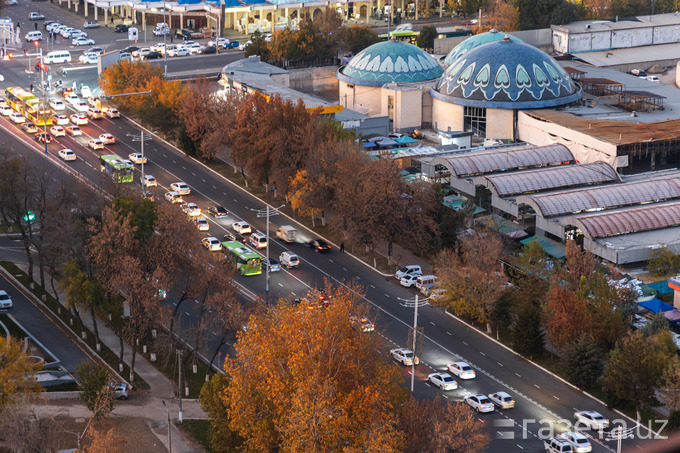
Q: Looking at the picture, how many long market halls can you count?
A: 4